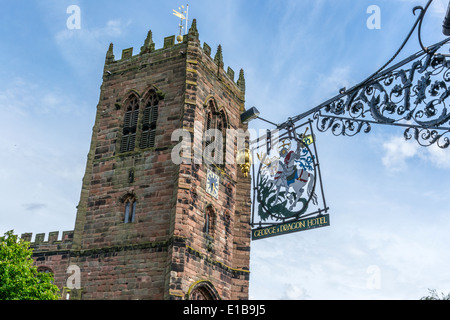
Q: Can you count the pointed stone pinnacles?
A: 5